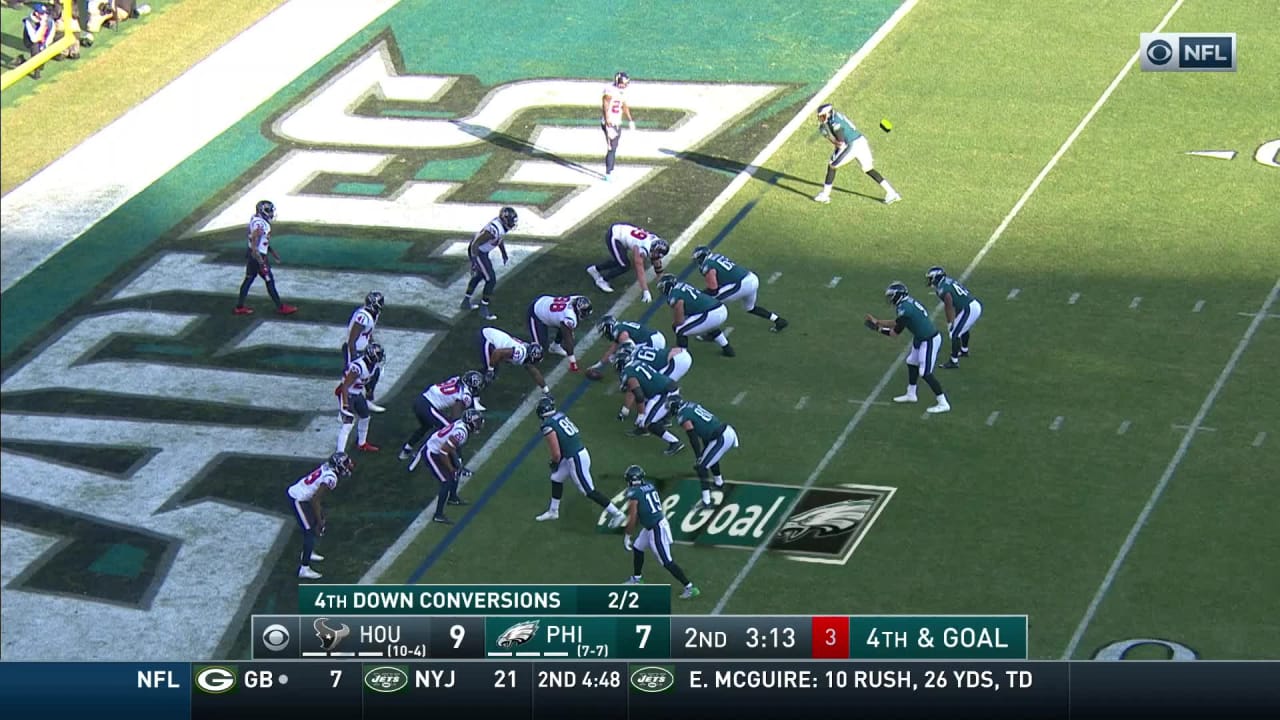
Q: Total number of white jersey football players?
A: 11